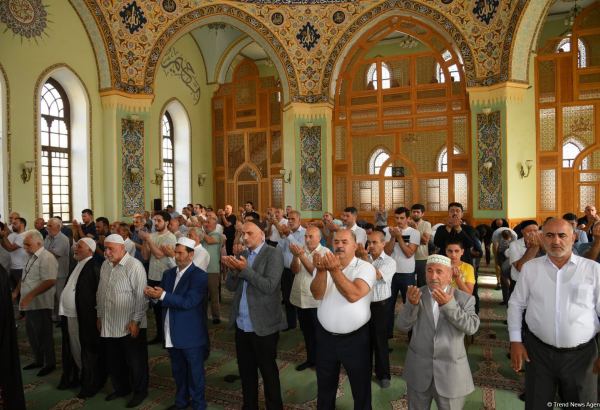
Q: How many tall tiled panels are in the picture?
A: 3